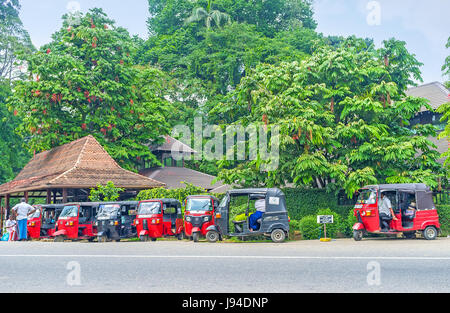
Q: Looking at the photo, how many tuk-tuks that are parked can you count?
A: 7